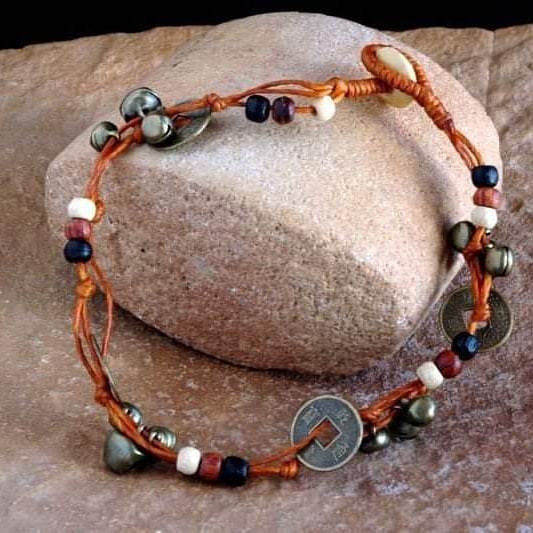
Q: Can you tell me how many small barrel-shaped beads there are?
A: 15